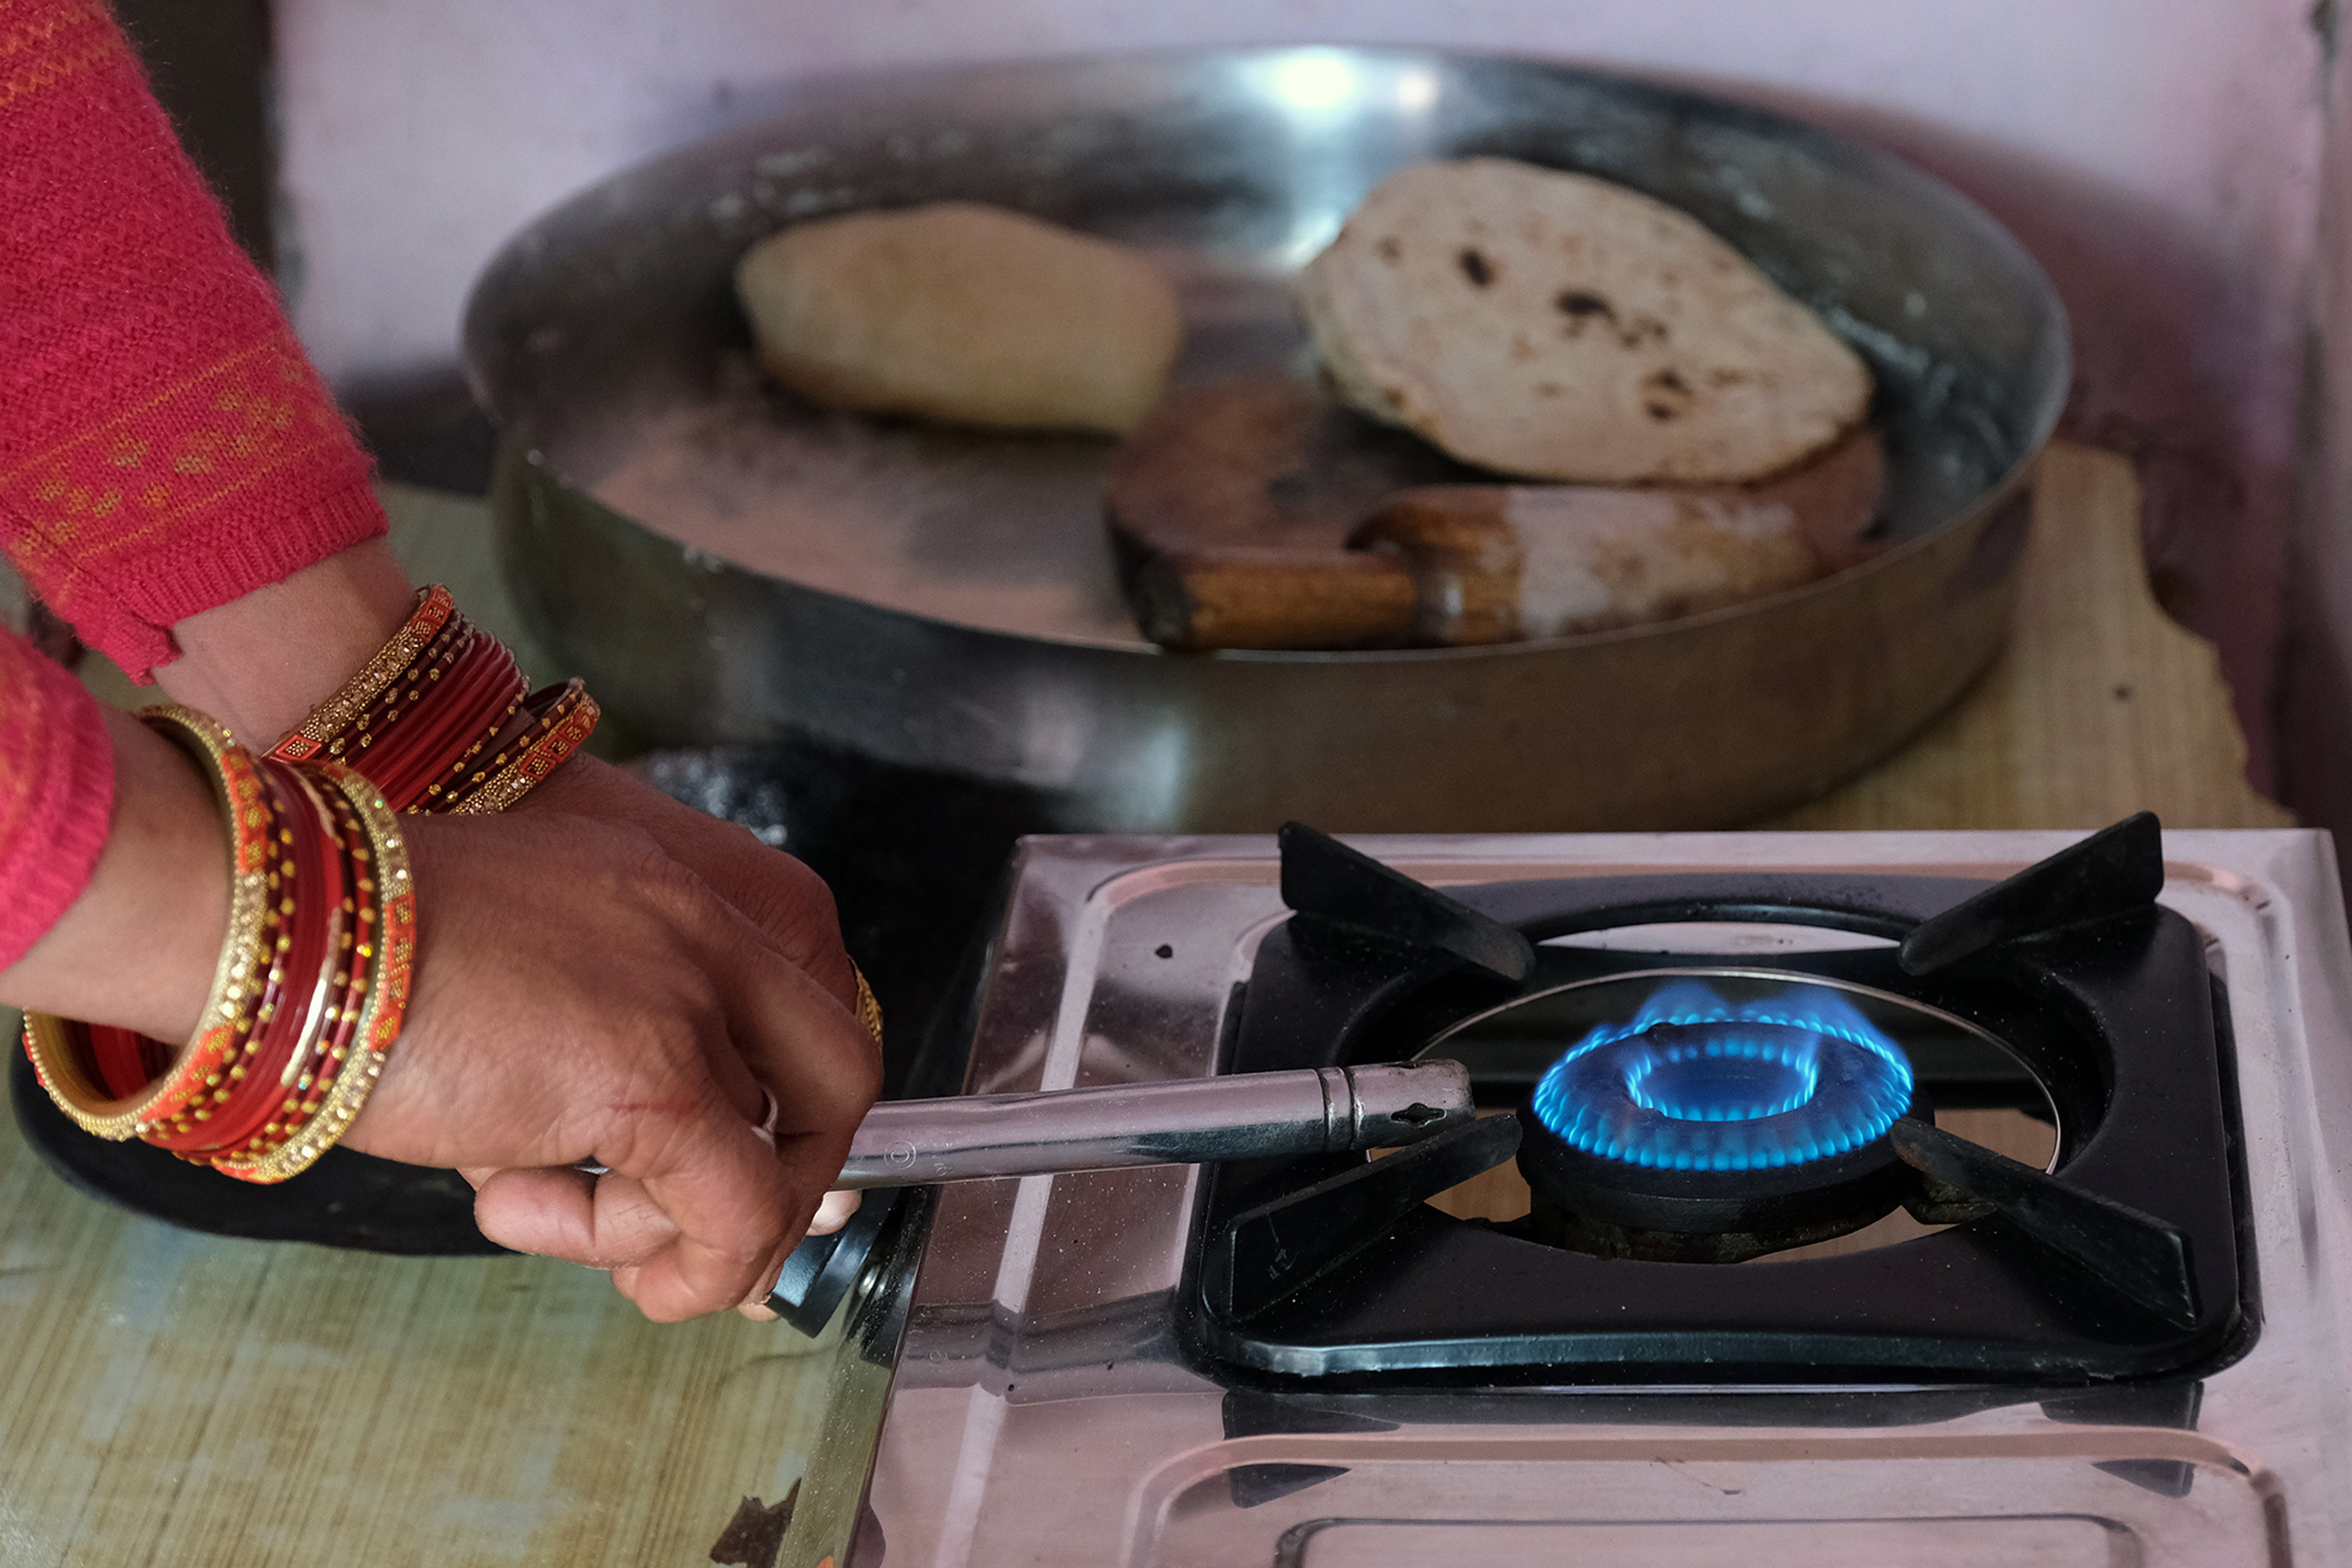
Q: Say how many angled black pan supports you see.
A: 4